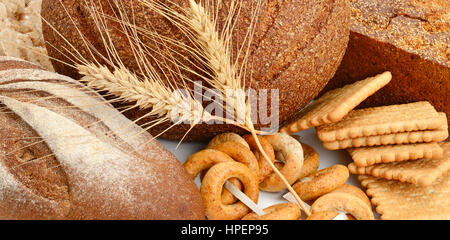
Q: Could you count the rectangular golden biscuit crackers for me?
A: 6